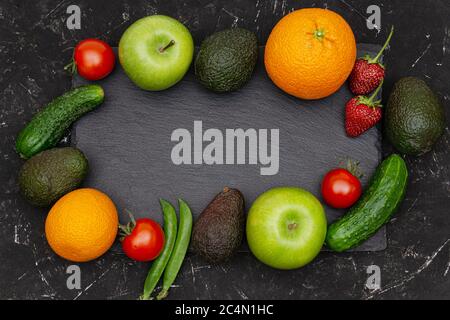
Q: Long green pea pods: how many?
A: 2